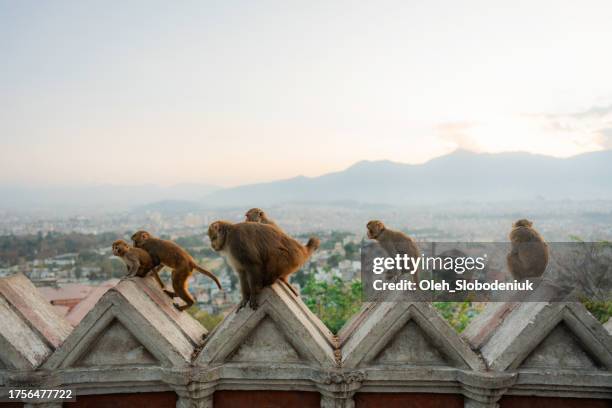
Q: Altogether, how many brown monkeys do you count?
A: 6